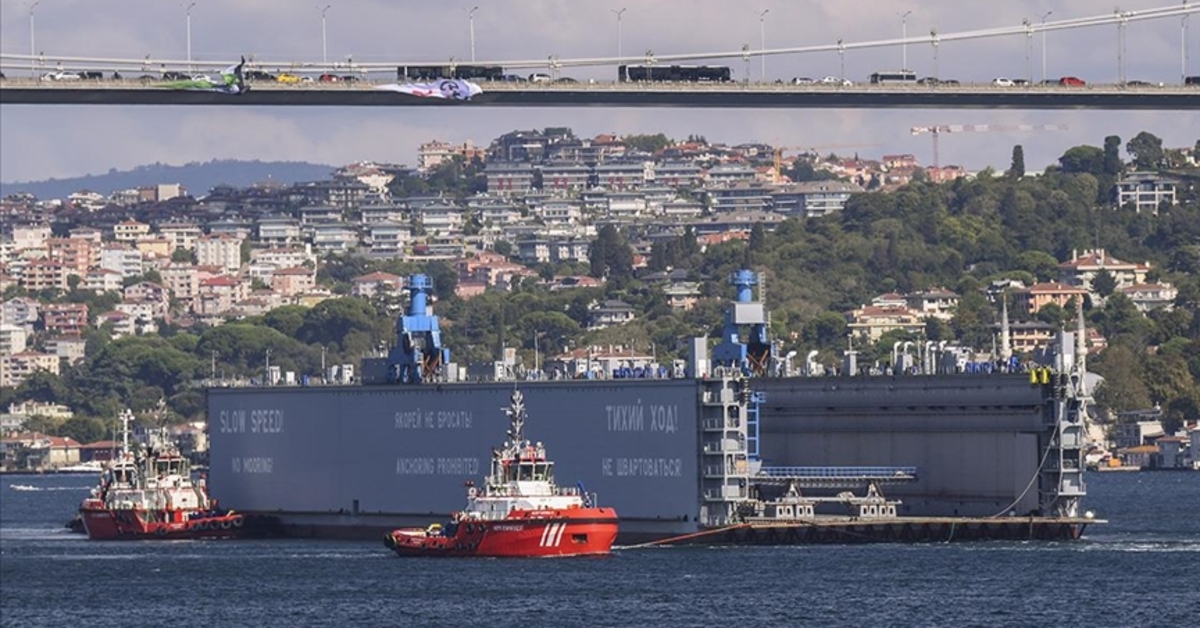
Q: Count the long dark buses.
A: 2